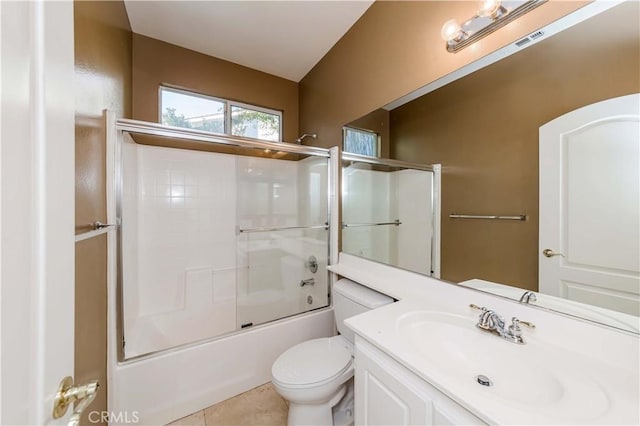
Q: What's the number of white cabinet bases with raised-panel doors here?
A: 1